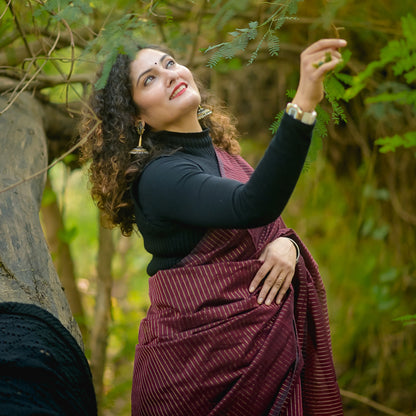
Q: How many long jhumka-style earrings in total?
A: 2